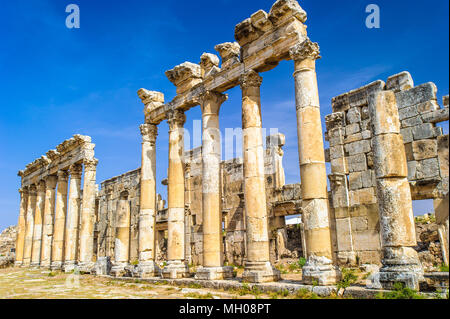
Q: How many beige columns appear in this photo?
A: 14